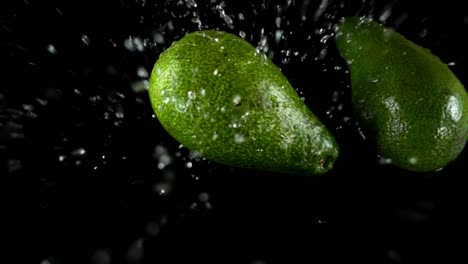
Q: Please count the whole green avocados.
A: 2